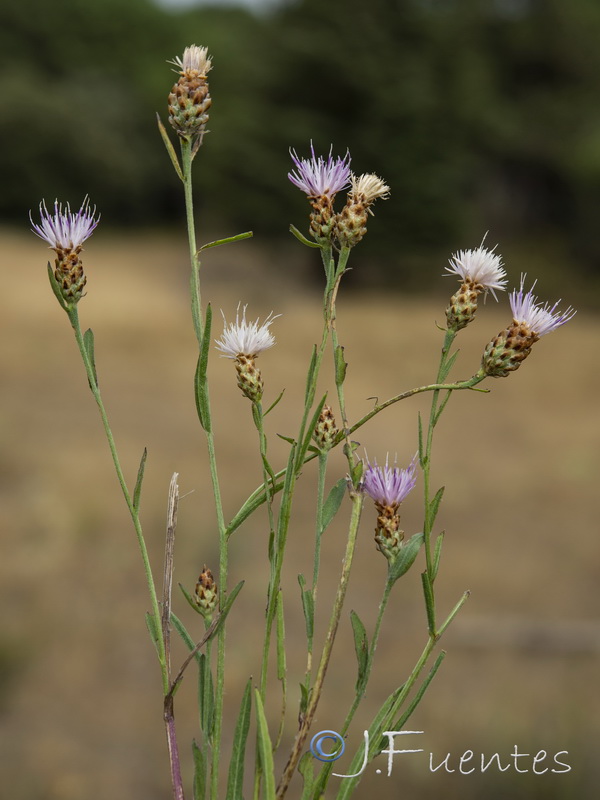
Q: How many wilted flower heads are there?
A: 2